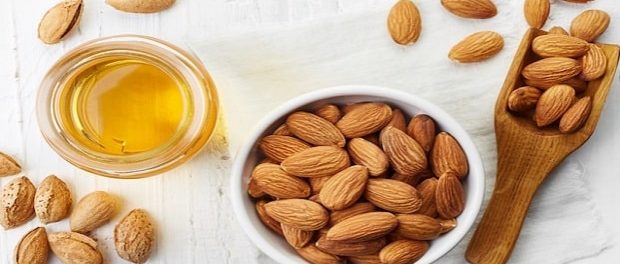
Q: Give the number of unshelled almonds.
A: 9